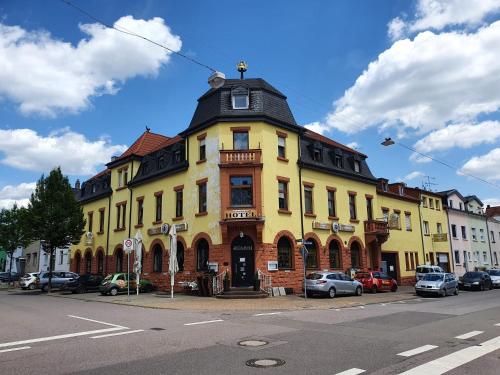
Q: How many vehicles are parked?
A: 11